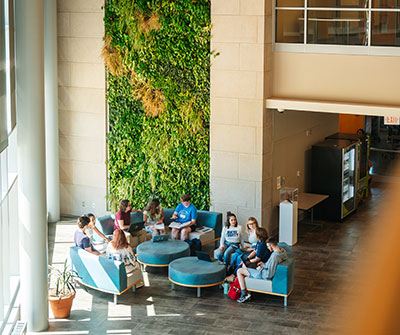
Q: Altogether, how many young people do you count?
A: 10